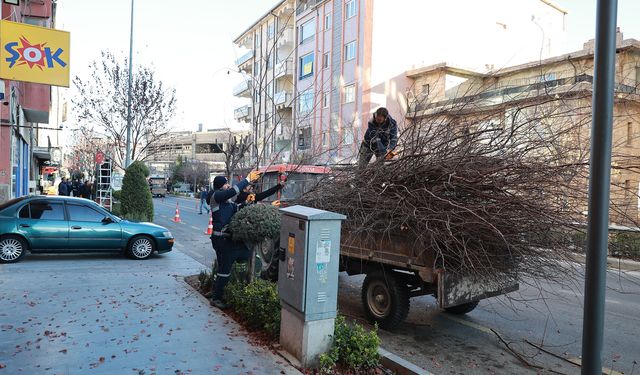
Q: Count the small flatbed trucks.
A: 1